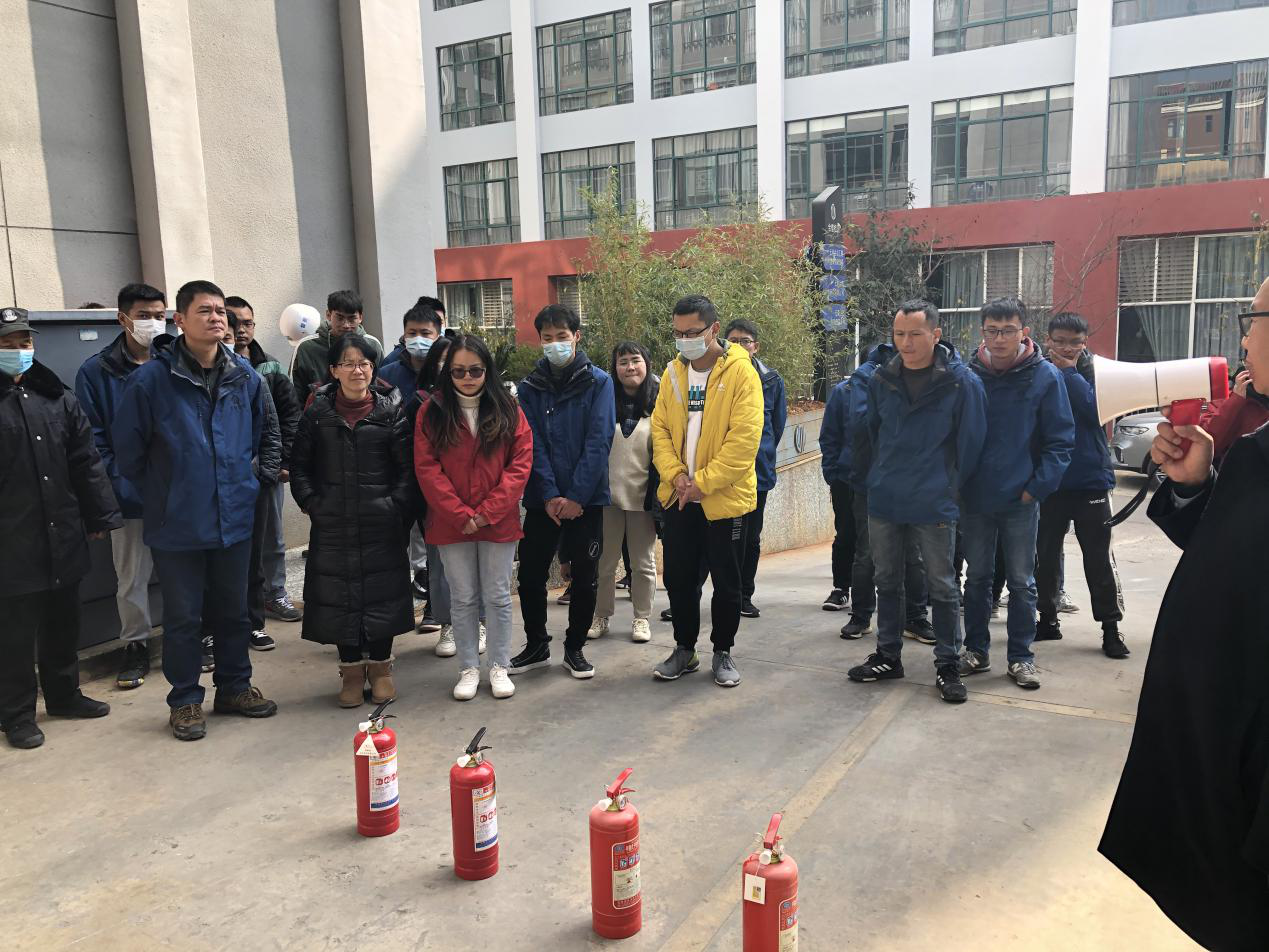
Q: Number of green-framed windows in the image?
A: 13